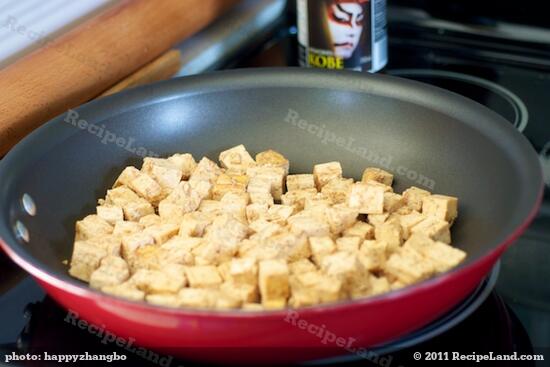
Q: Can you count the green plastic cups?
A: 0